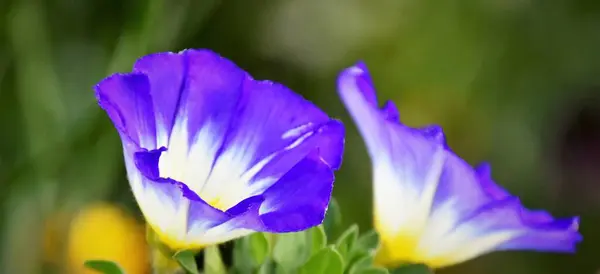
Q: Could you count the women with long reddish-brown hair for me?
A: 0